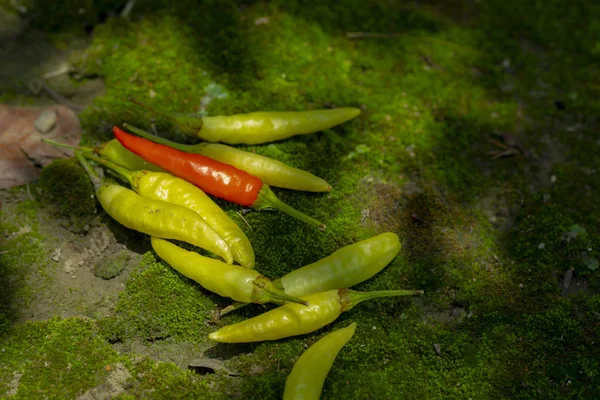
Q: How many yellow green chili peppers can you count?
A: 9